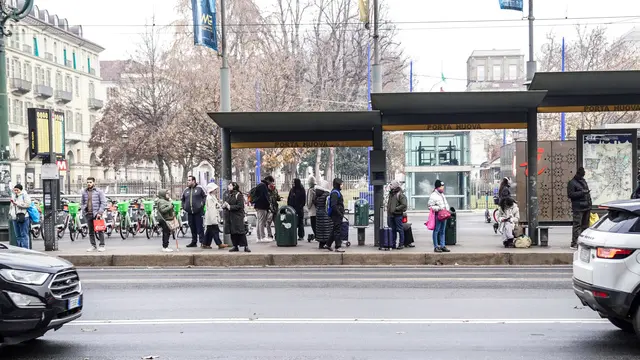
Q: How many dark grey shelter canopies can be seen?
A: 3